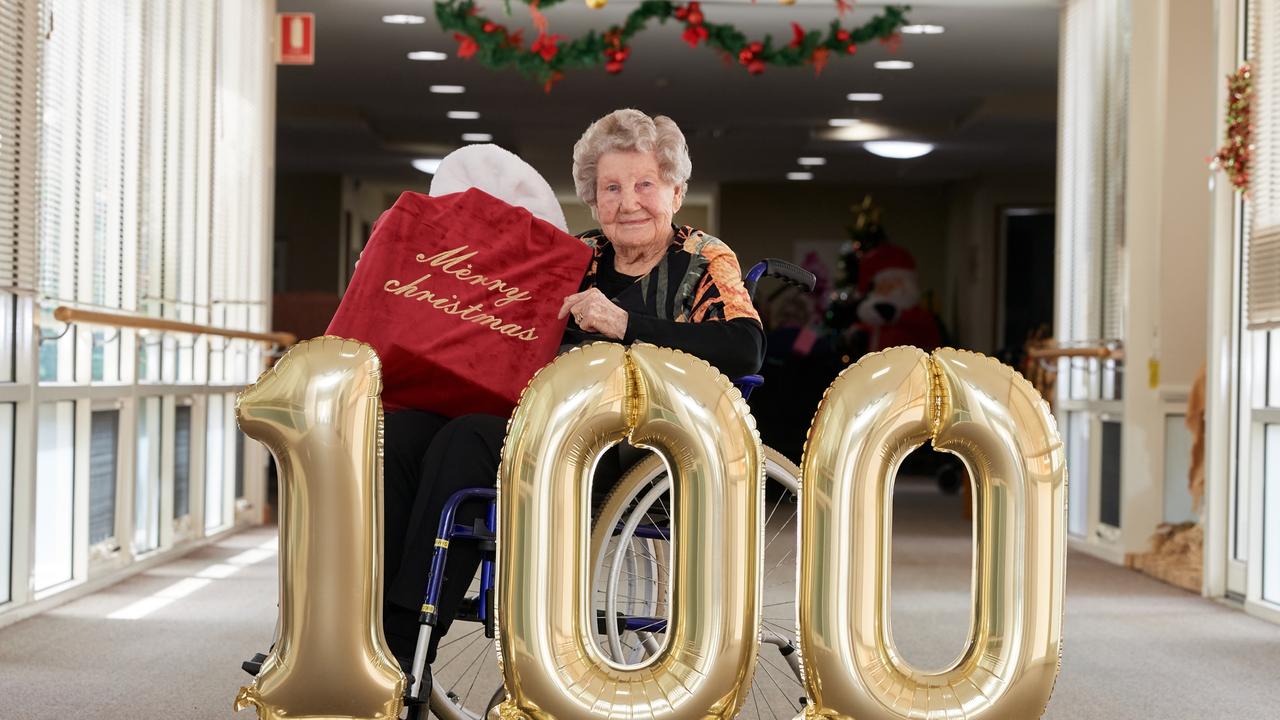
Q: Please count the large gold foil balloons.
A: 3